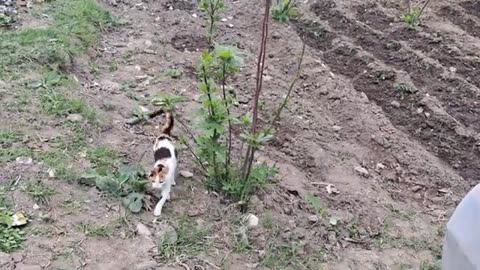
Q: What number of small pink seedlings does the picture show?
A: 0